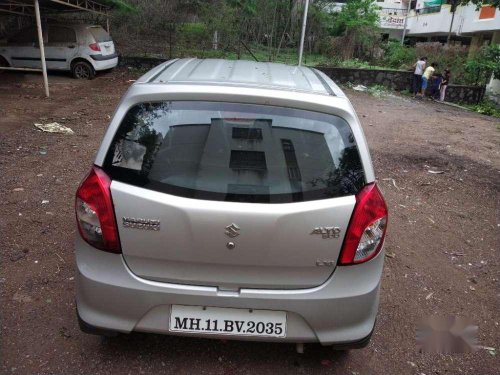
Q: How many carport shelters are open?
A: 1